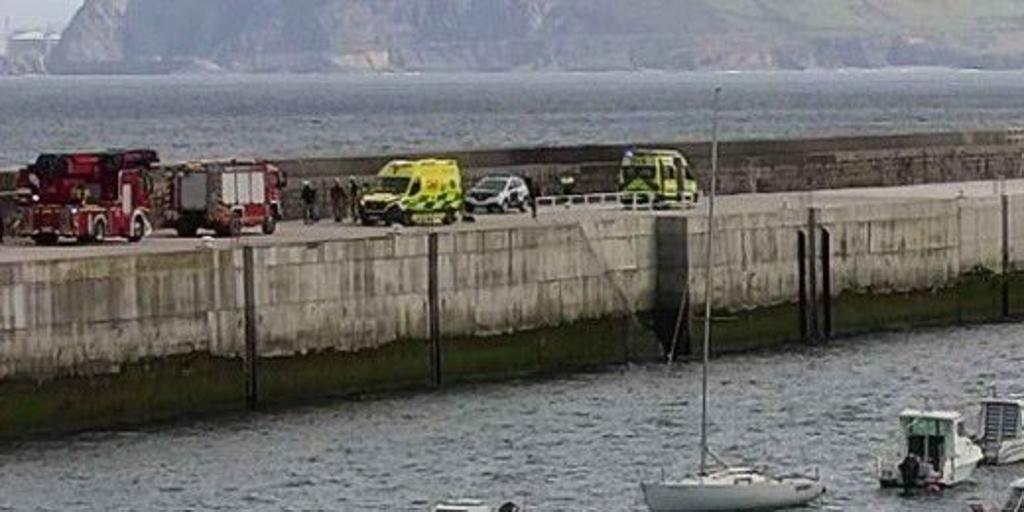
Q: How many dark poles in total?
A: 6